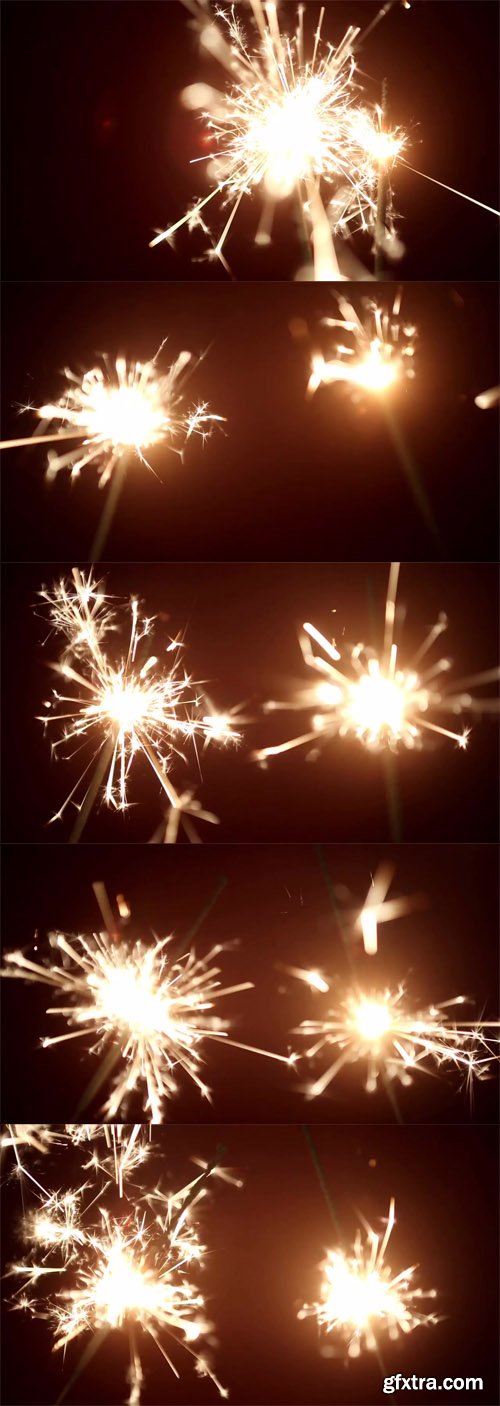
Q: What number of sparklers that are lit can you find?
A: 10